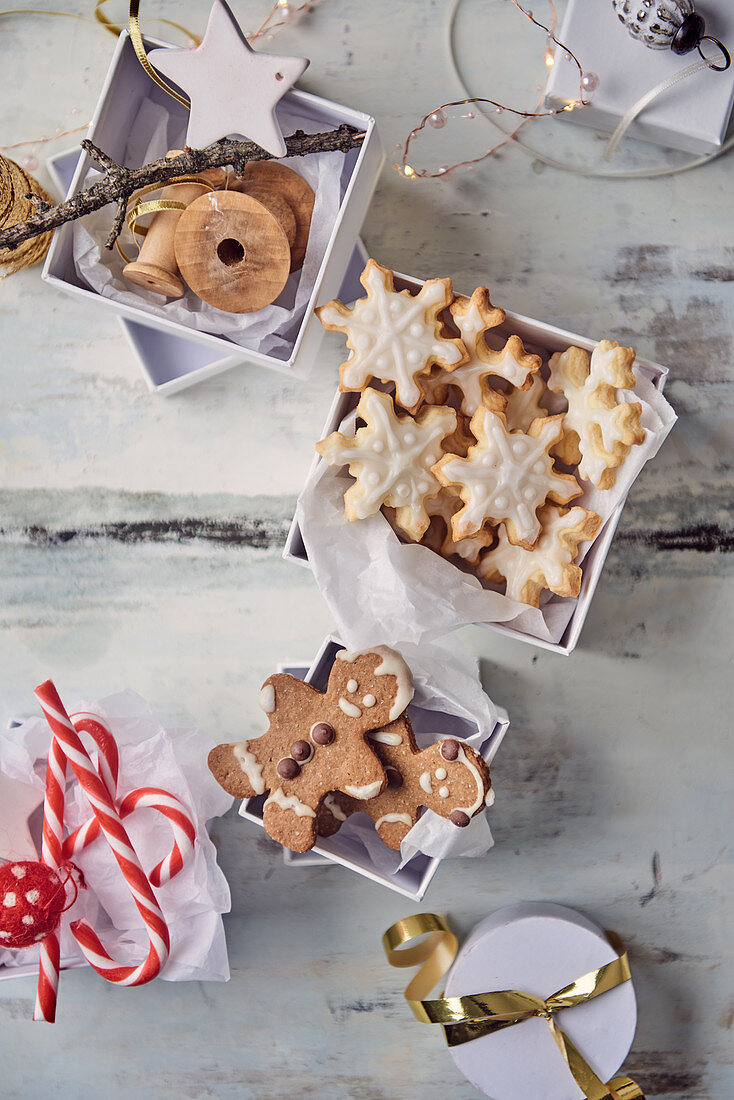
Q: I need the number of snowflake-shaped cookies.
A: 8